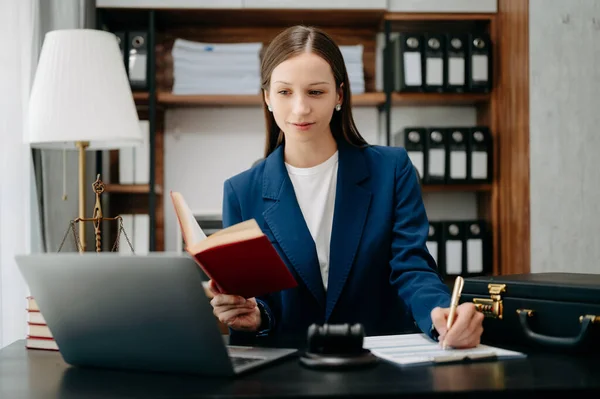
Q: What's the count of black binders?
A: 13